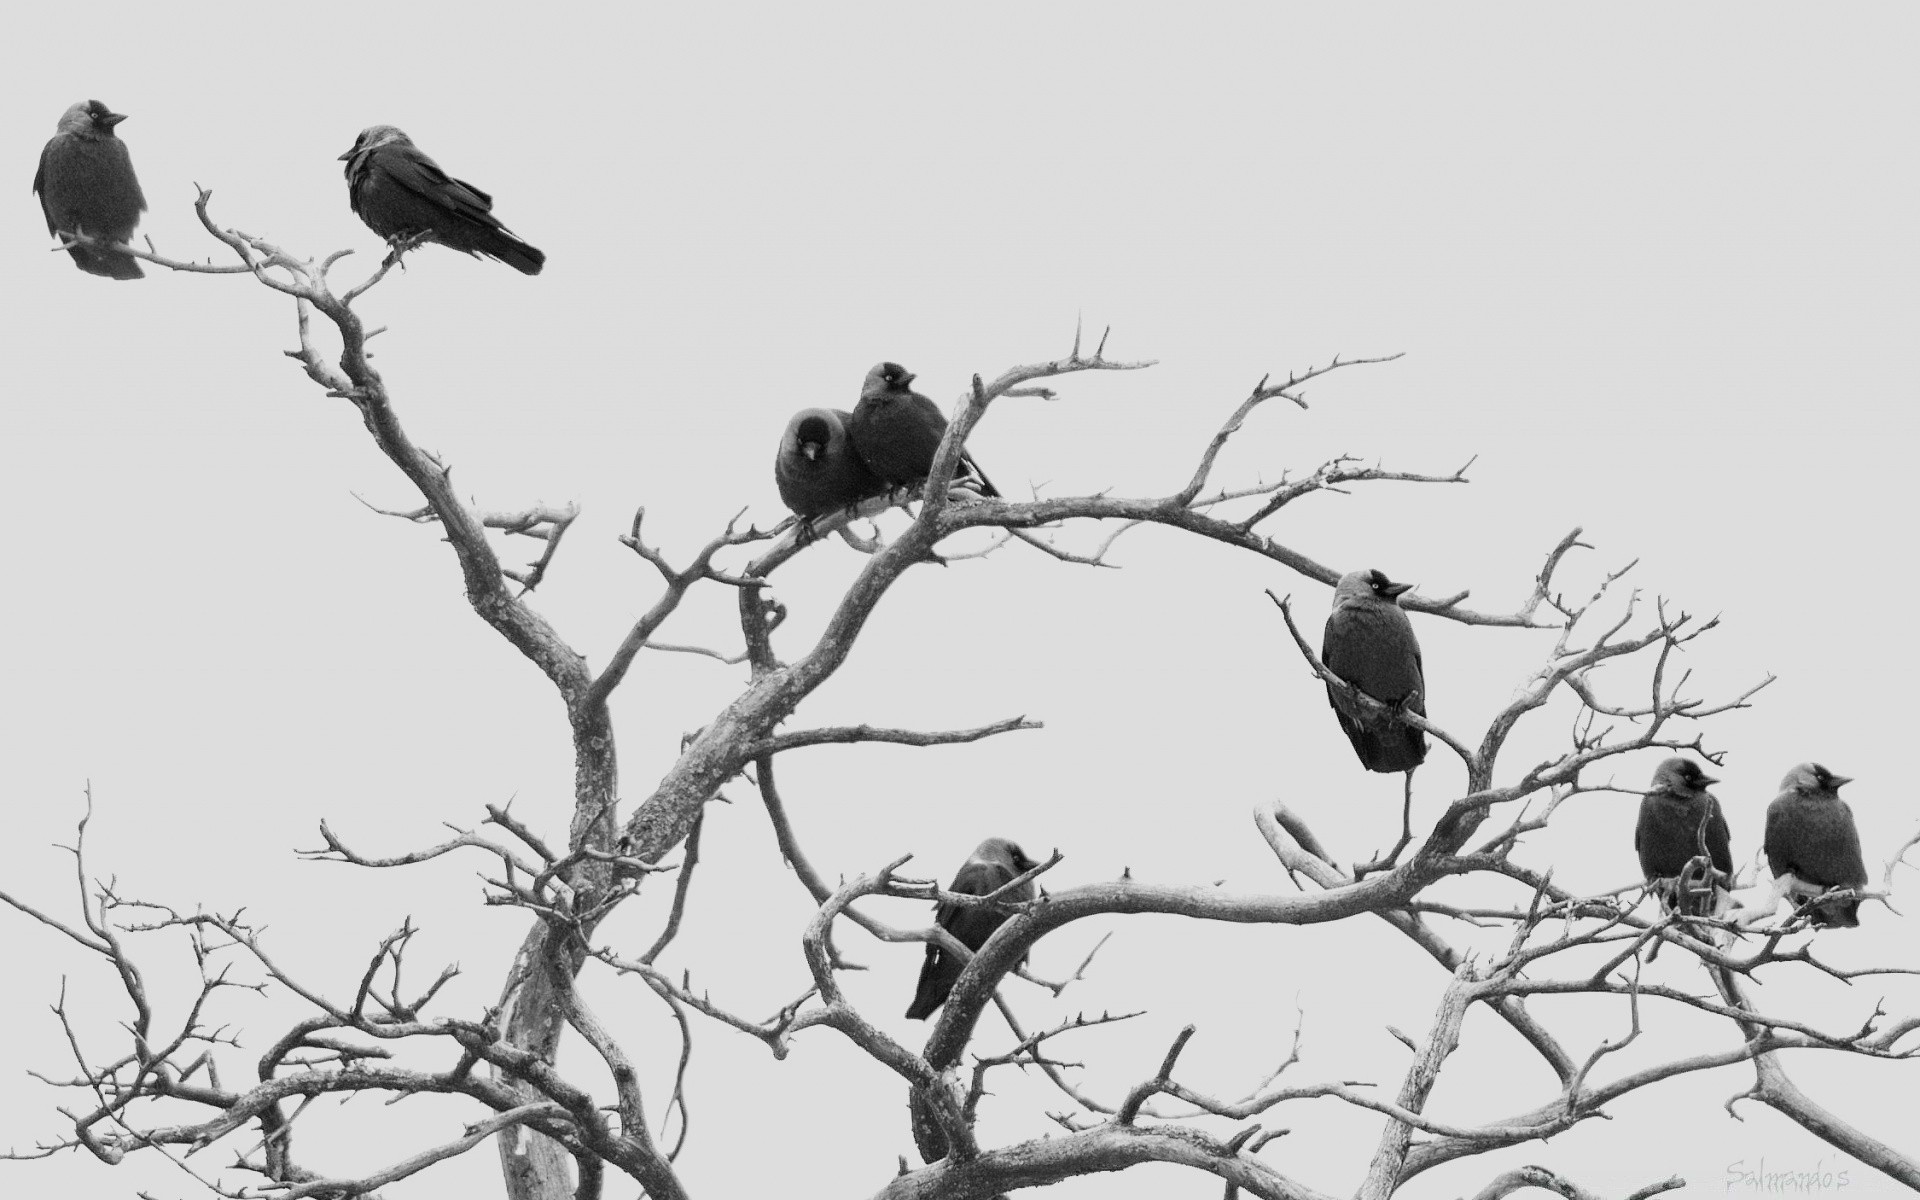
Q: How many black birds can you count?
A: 8